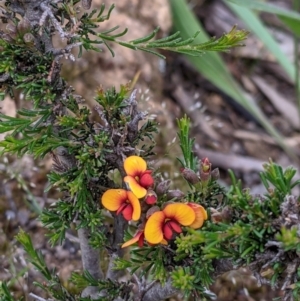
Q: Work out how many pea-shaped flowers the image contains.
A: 5